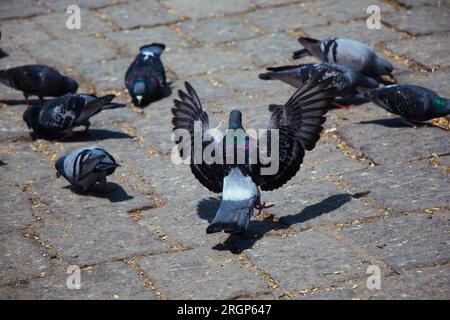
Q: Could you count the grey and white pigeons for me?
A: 2